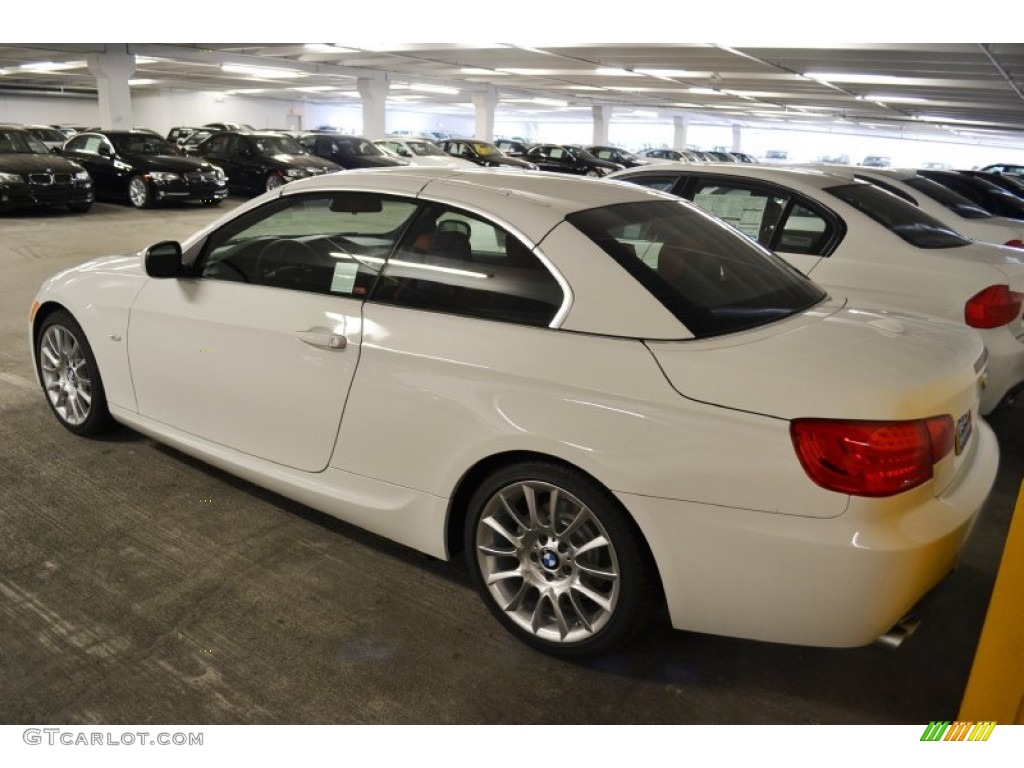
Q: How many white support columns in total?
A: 6